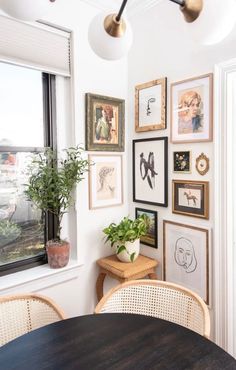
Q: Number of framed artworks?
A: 10